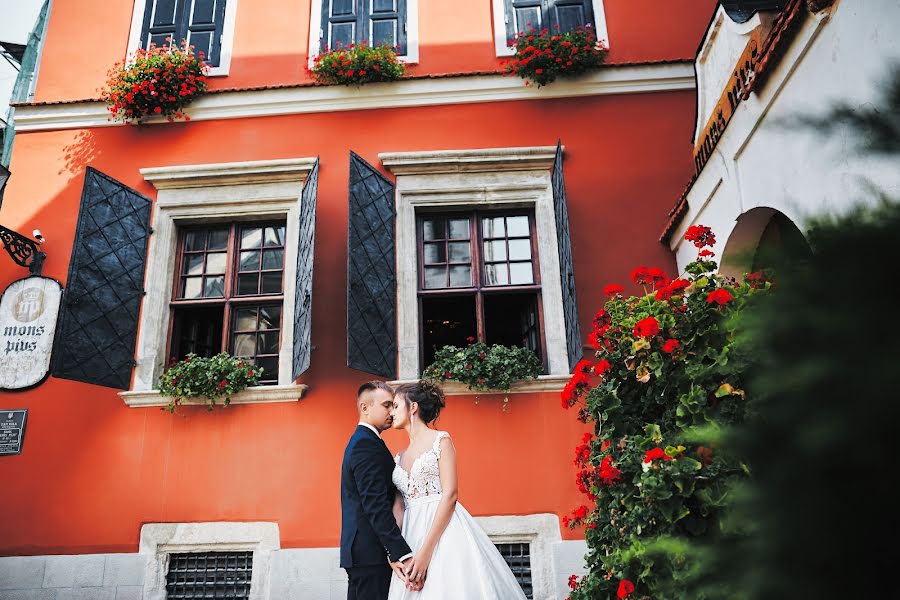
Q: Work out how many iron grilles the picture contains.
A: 2